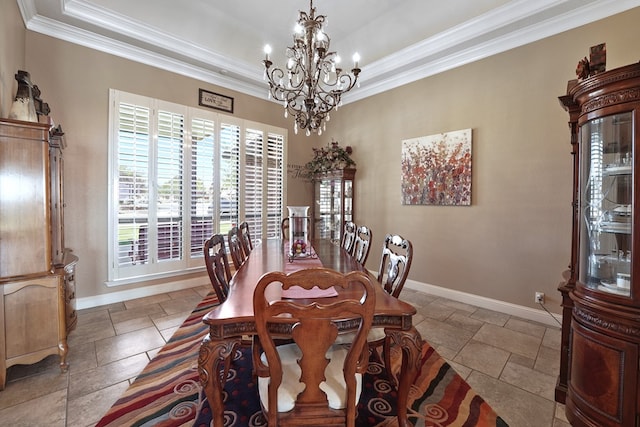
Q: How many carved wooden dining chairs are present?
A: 8